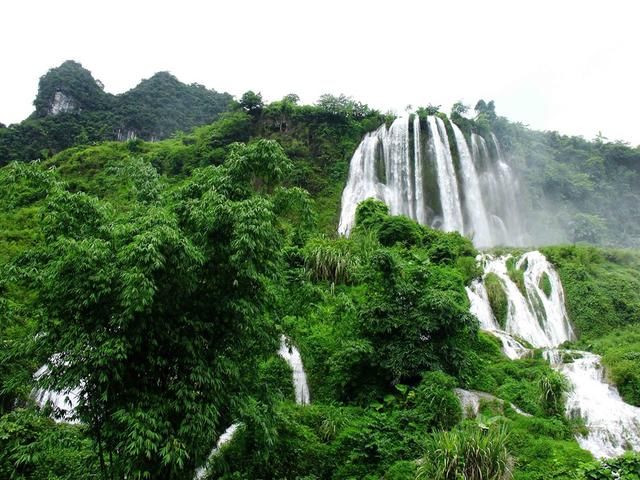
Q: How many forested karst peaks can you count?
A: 2